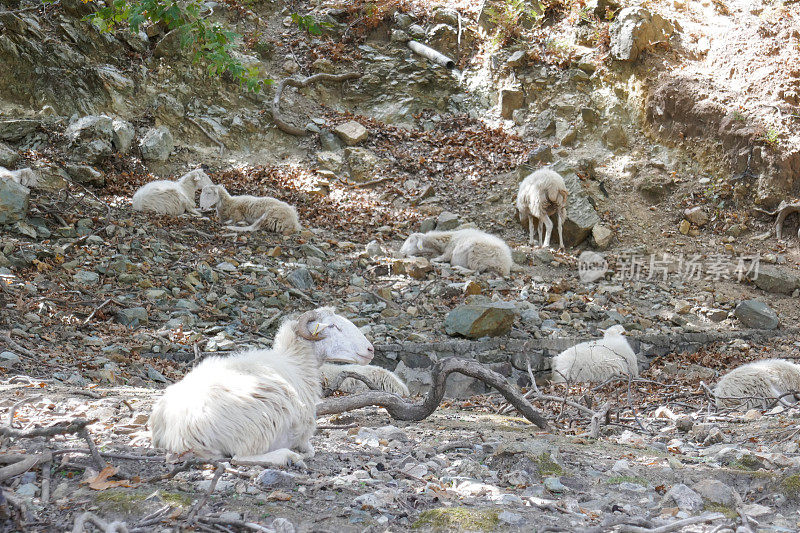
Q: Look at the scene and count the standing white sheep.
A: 1